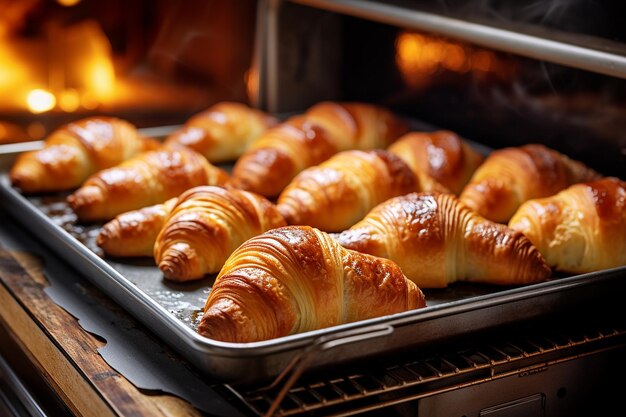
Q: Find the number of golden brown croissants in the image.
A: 13